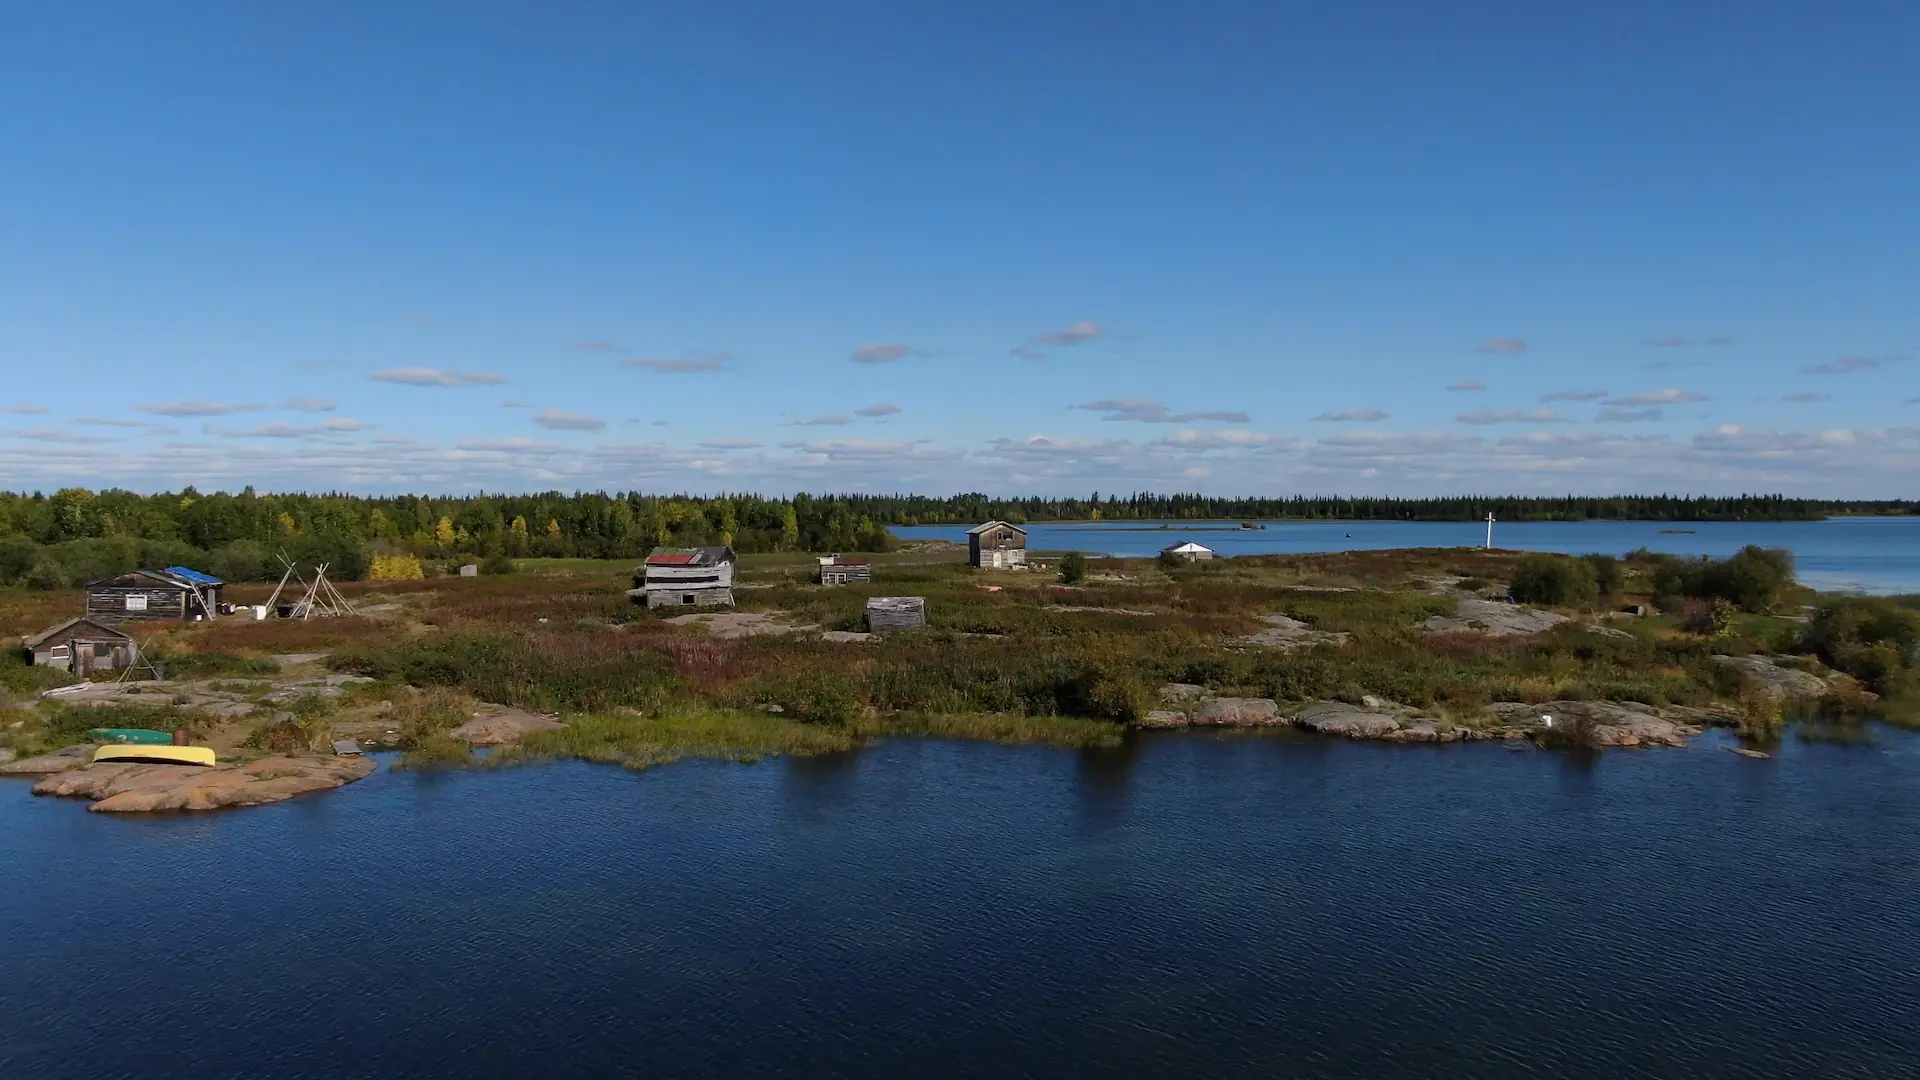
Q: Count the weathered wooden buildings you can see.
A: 7